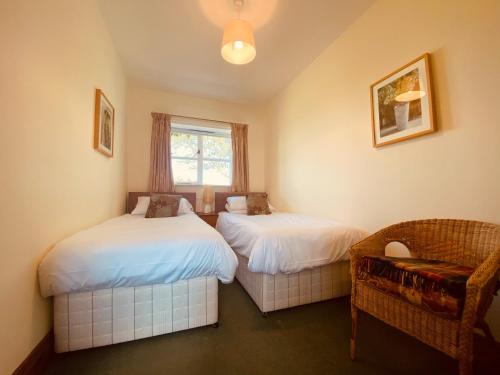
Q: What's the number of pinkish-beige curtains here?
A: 2